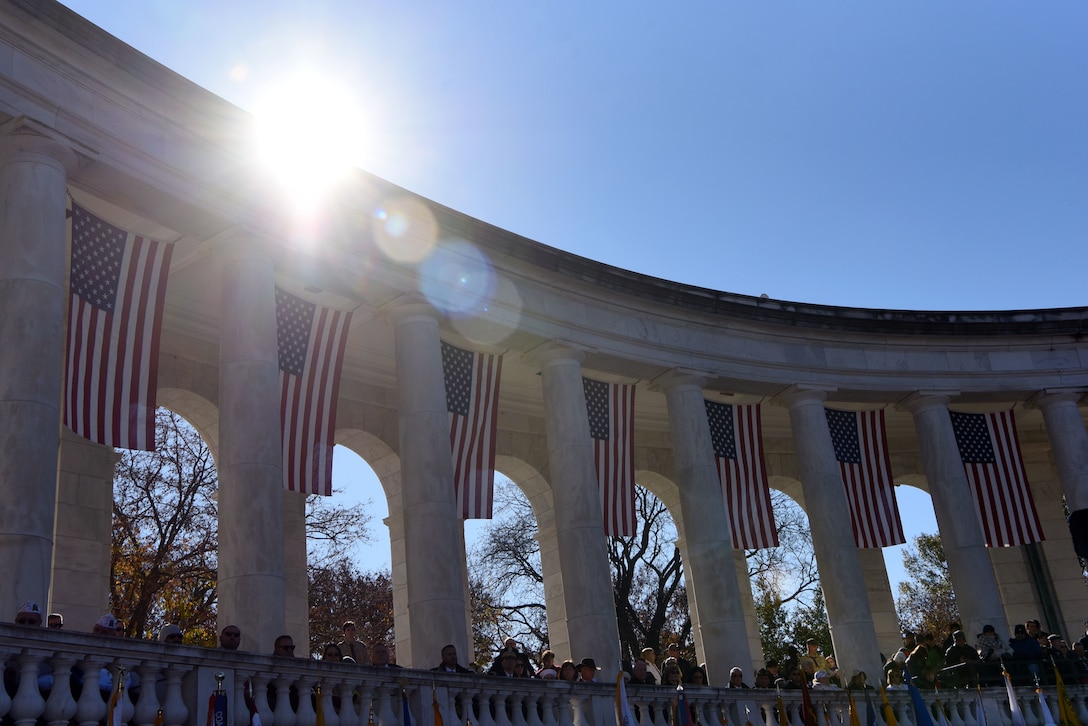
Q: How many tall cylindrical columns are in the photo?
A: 8